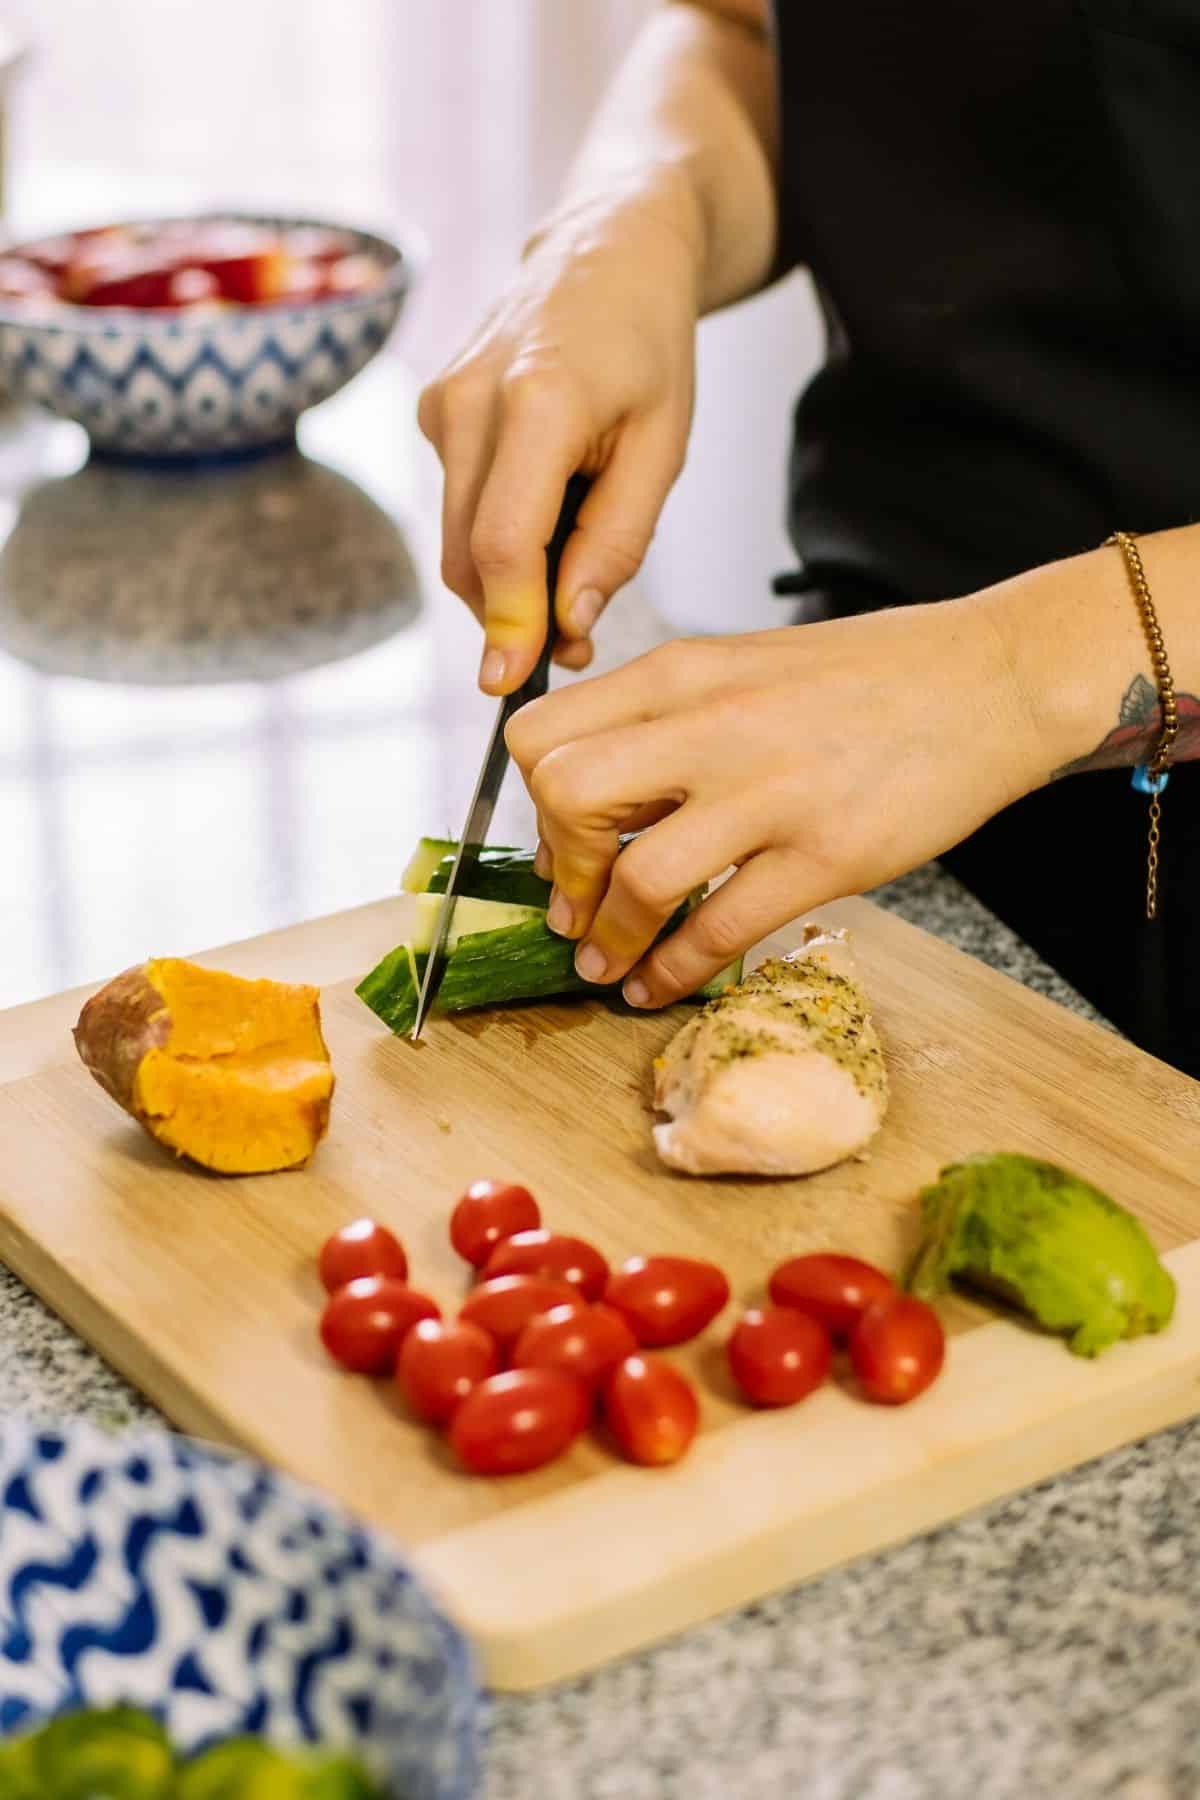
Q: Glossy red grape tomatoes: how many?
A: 13